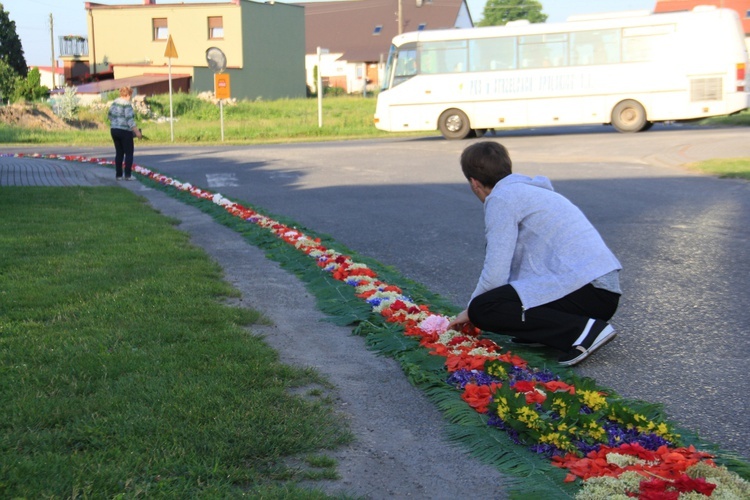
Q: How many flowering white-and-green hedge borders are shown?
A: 0